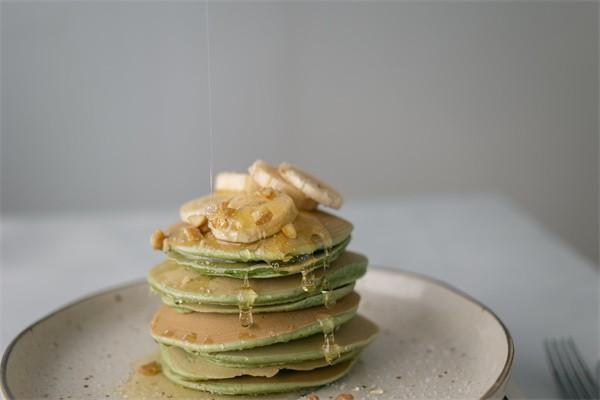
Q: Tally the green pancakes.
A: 8